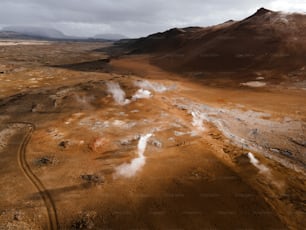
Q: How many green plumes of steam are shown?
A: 0